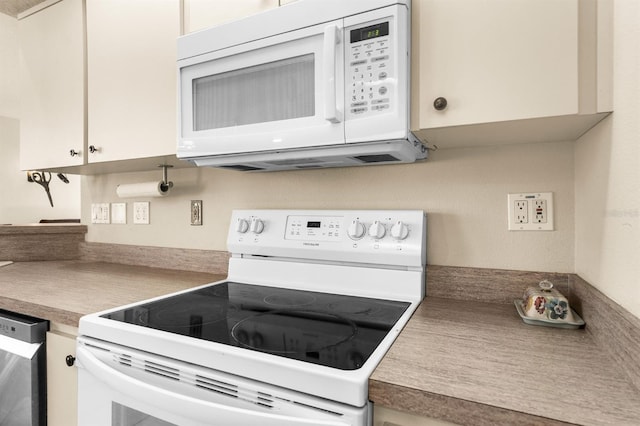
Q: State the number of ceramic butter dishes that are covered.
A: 1